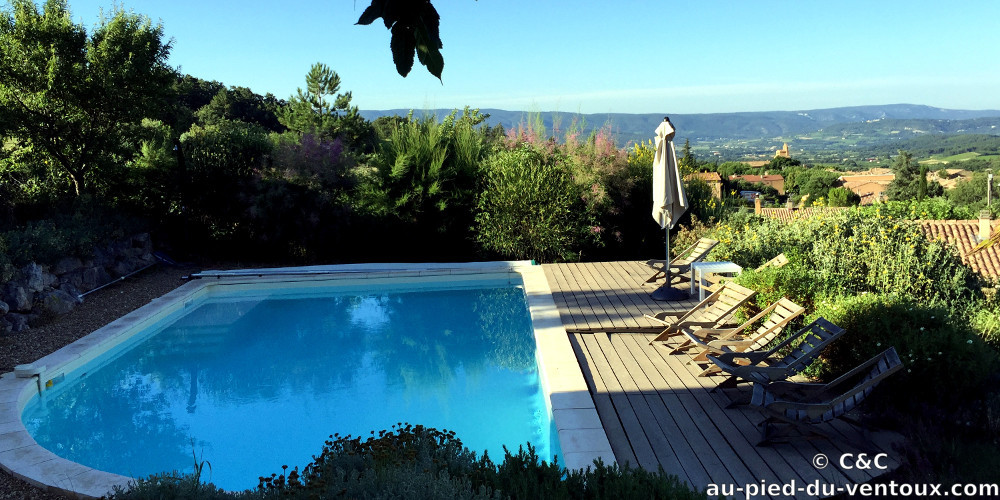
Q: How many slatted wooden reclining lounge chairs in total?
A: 6